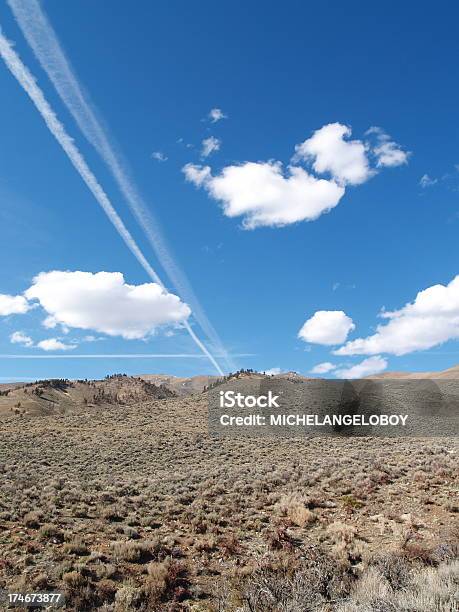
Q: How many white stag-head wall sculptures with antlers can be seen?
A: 0